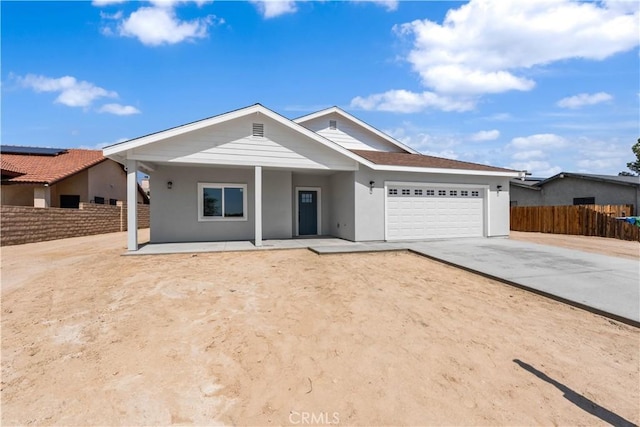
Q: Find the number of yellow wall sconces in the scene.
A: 0